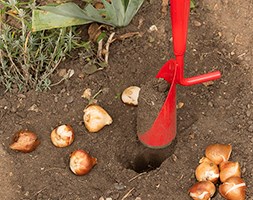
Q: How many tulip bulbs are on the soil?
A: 10